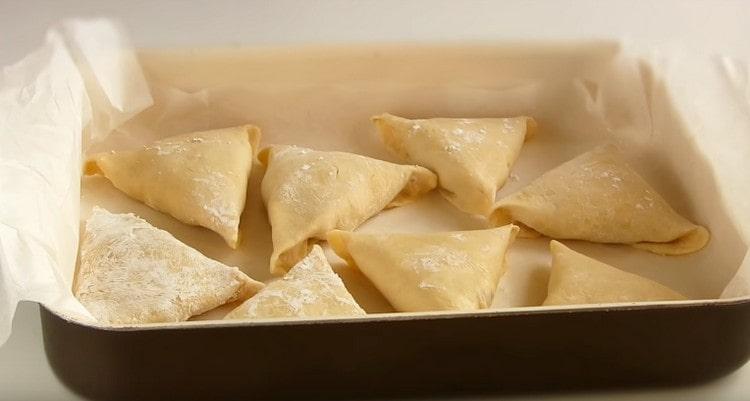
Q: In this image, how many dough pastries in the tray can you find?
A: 8